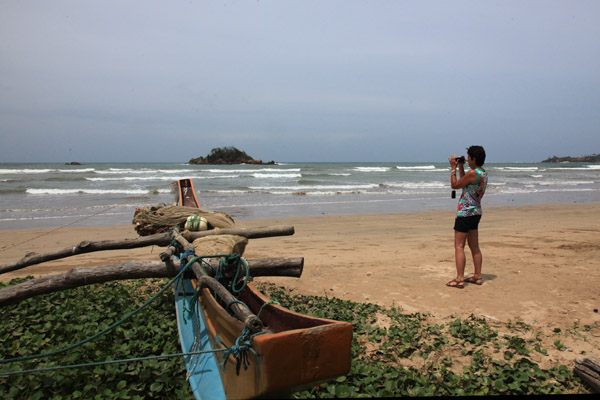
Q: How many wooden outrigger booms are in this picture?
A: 2